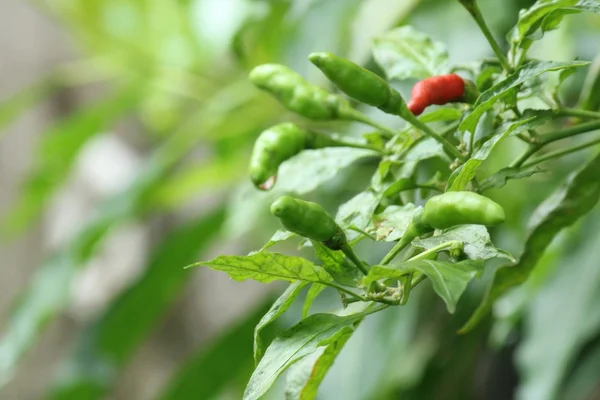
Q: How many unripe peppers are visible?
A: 5